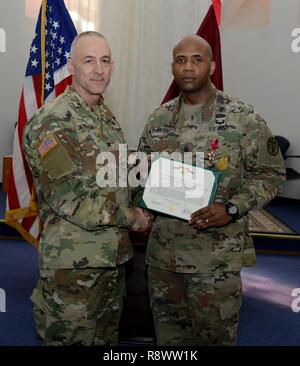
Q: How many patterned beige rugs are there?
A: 1